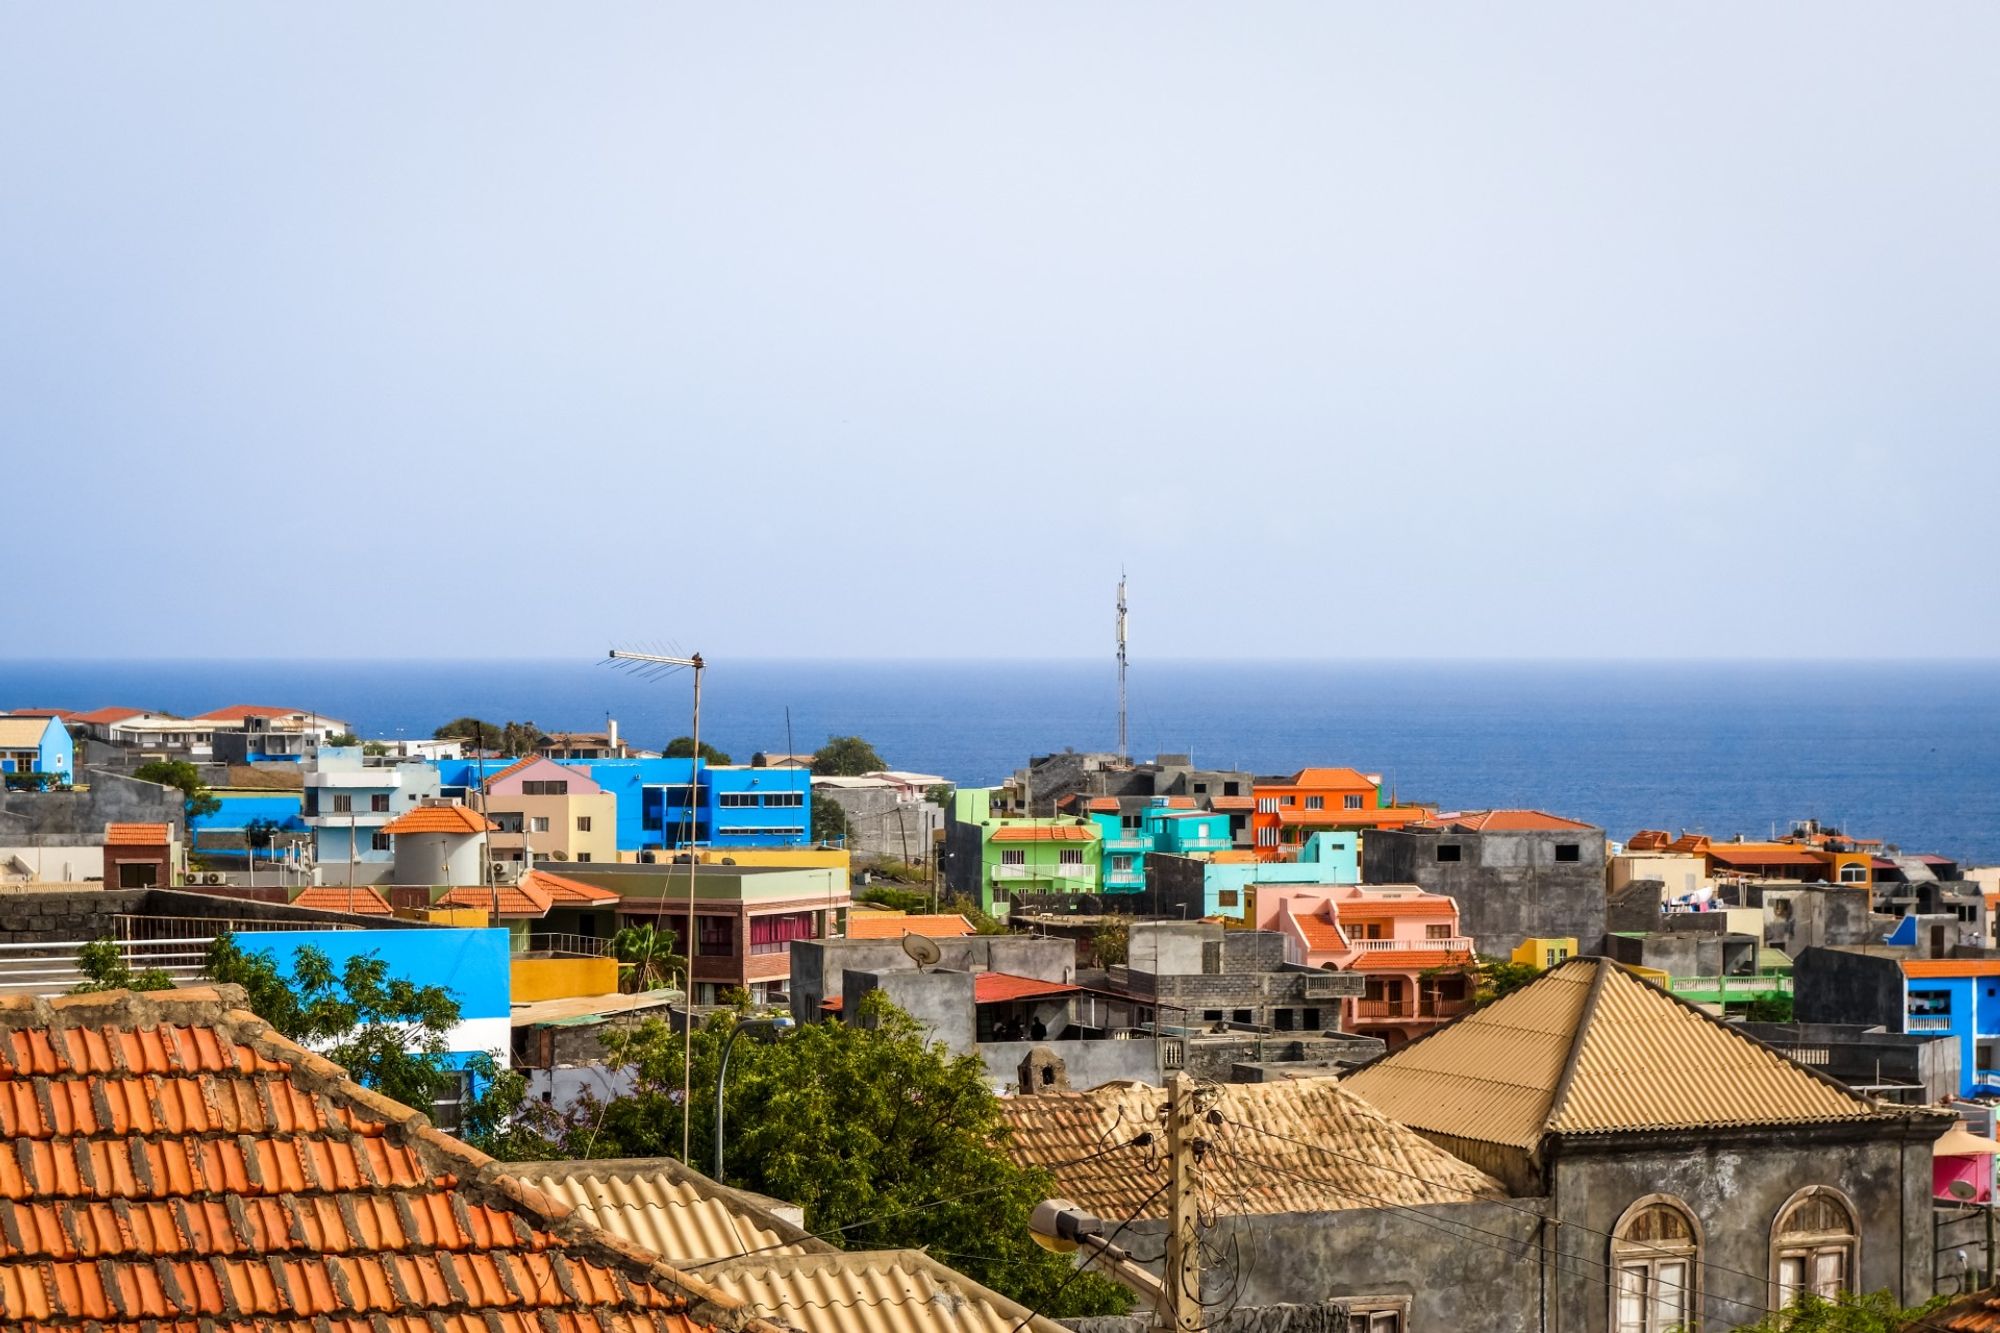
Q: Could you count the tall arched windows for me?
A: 2